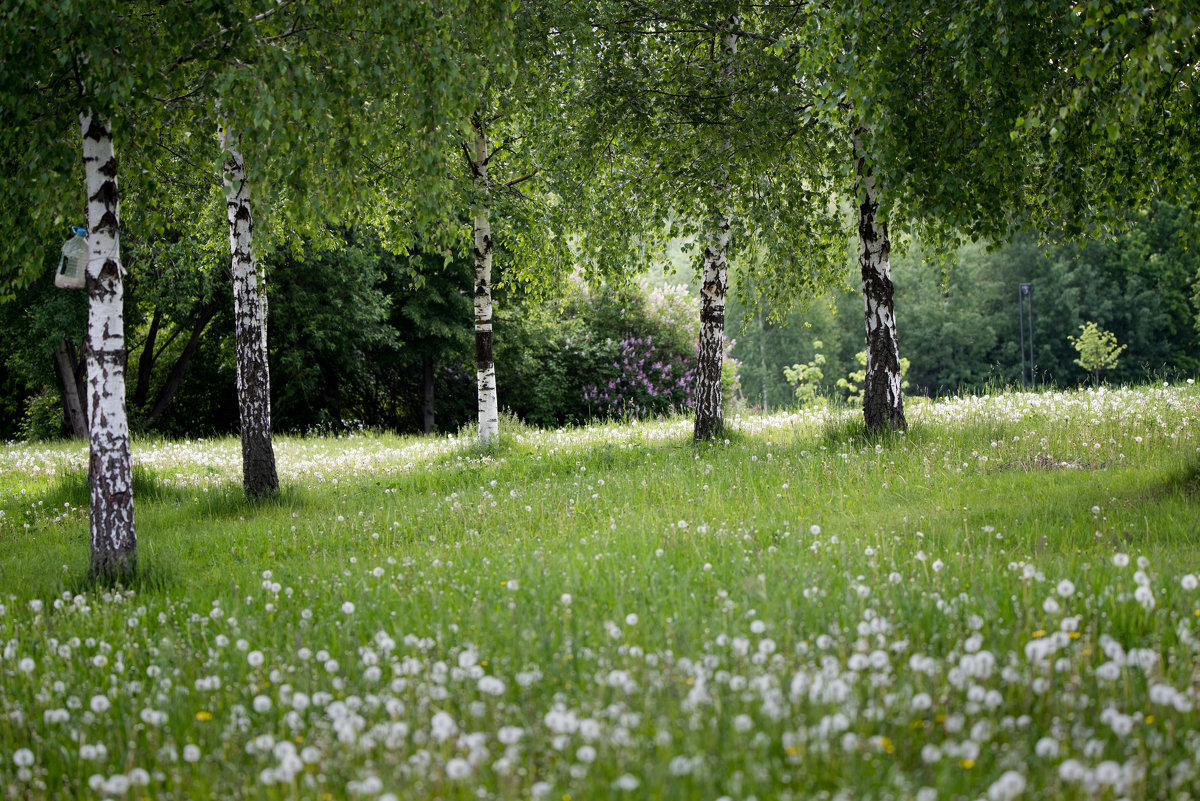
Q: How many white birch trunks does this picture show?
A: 5